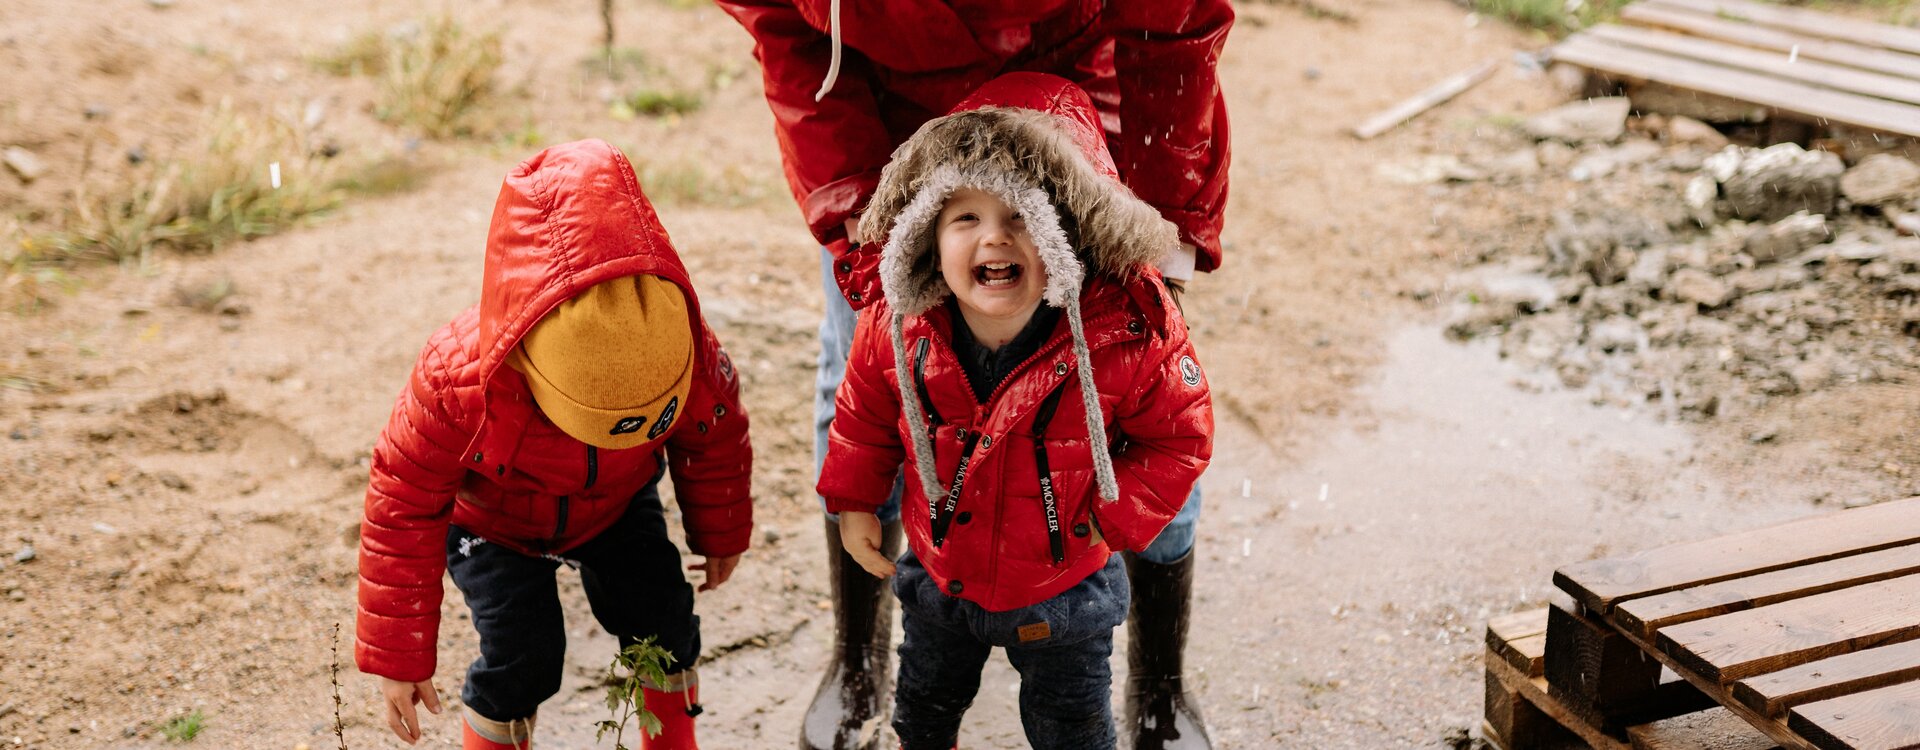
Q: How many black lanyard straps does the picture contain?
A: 3